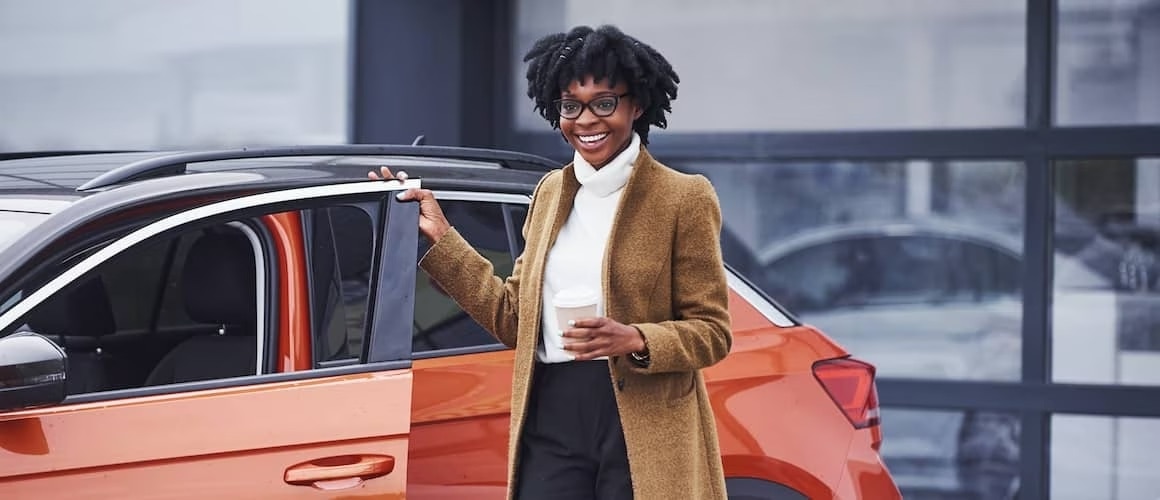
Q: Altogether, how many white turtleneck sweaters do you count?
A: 1